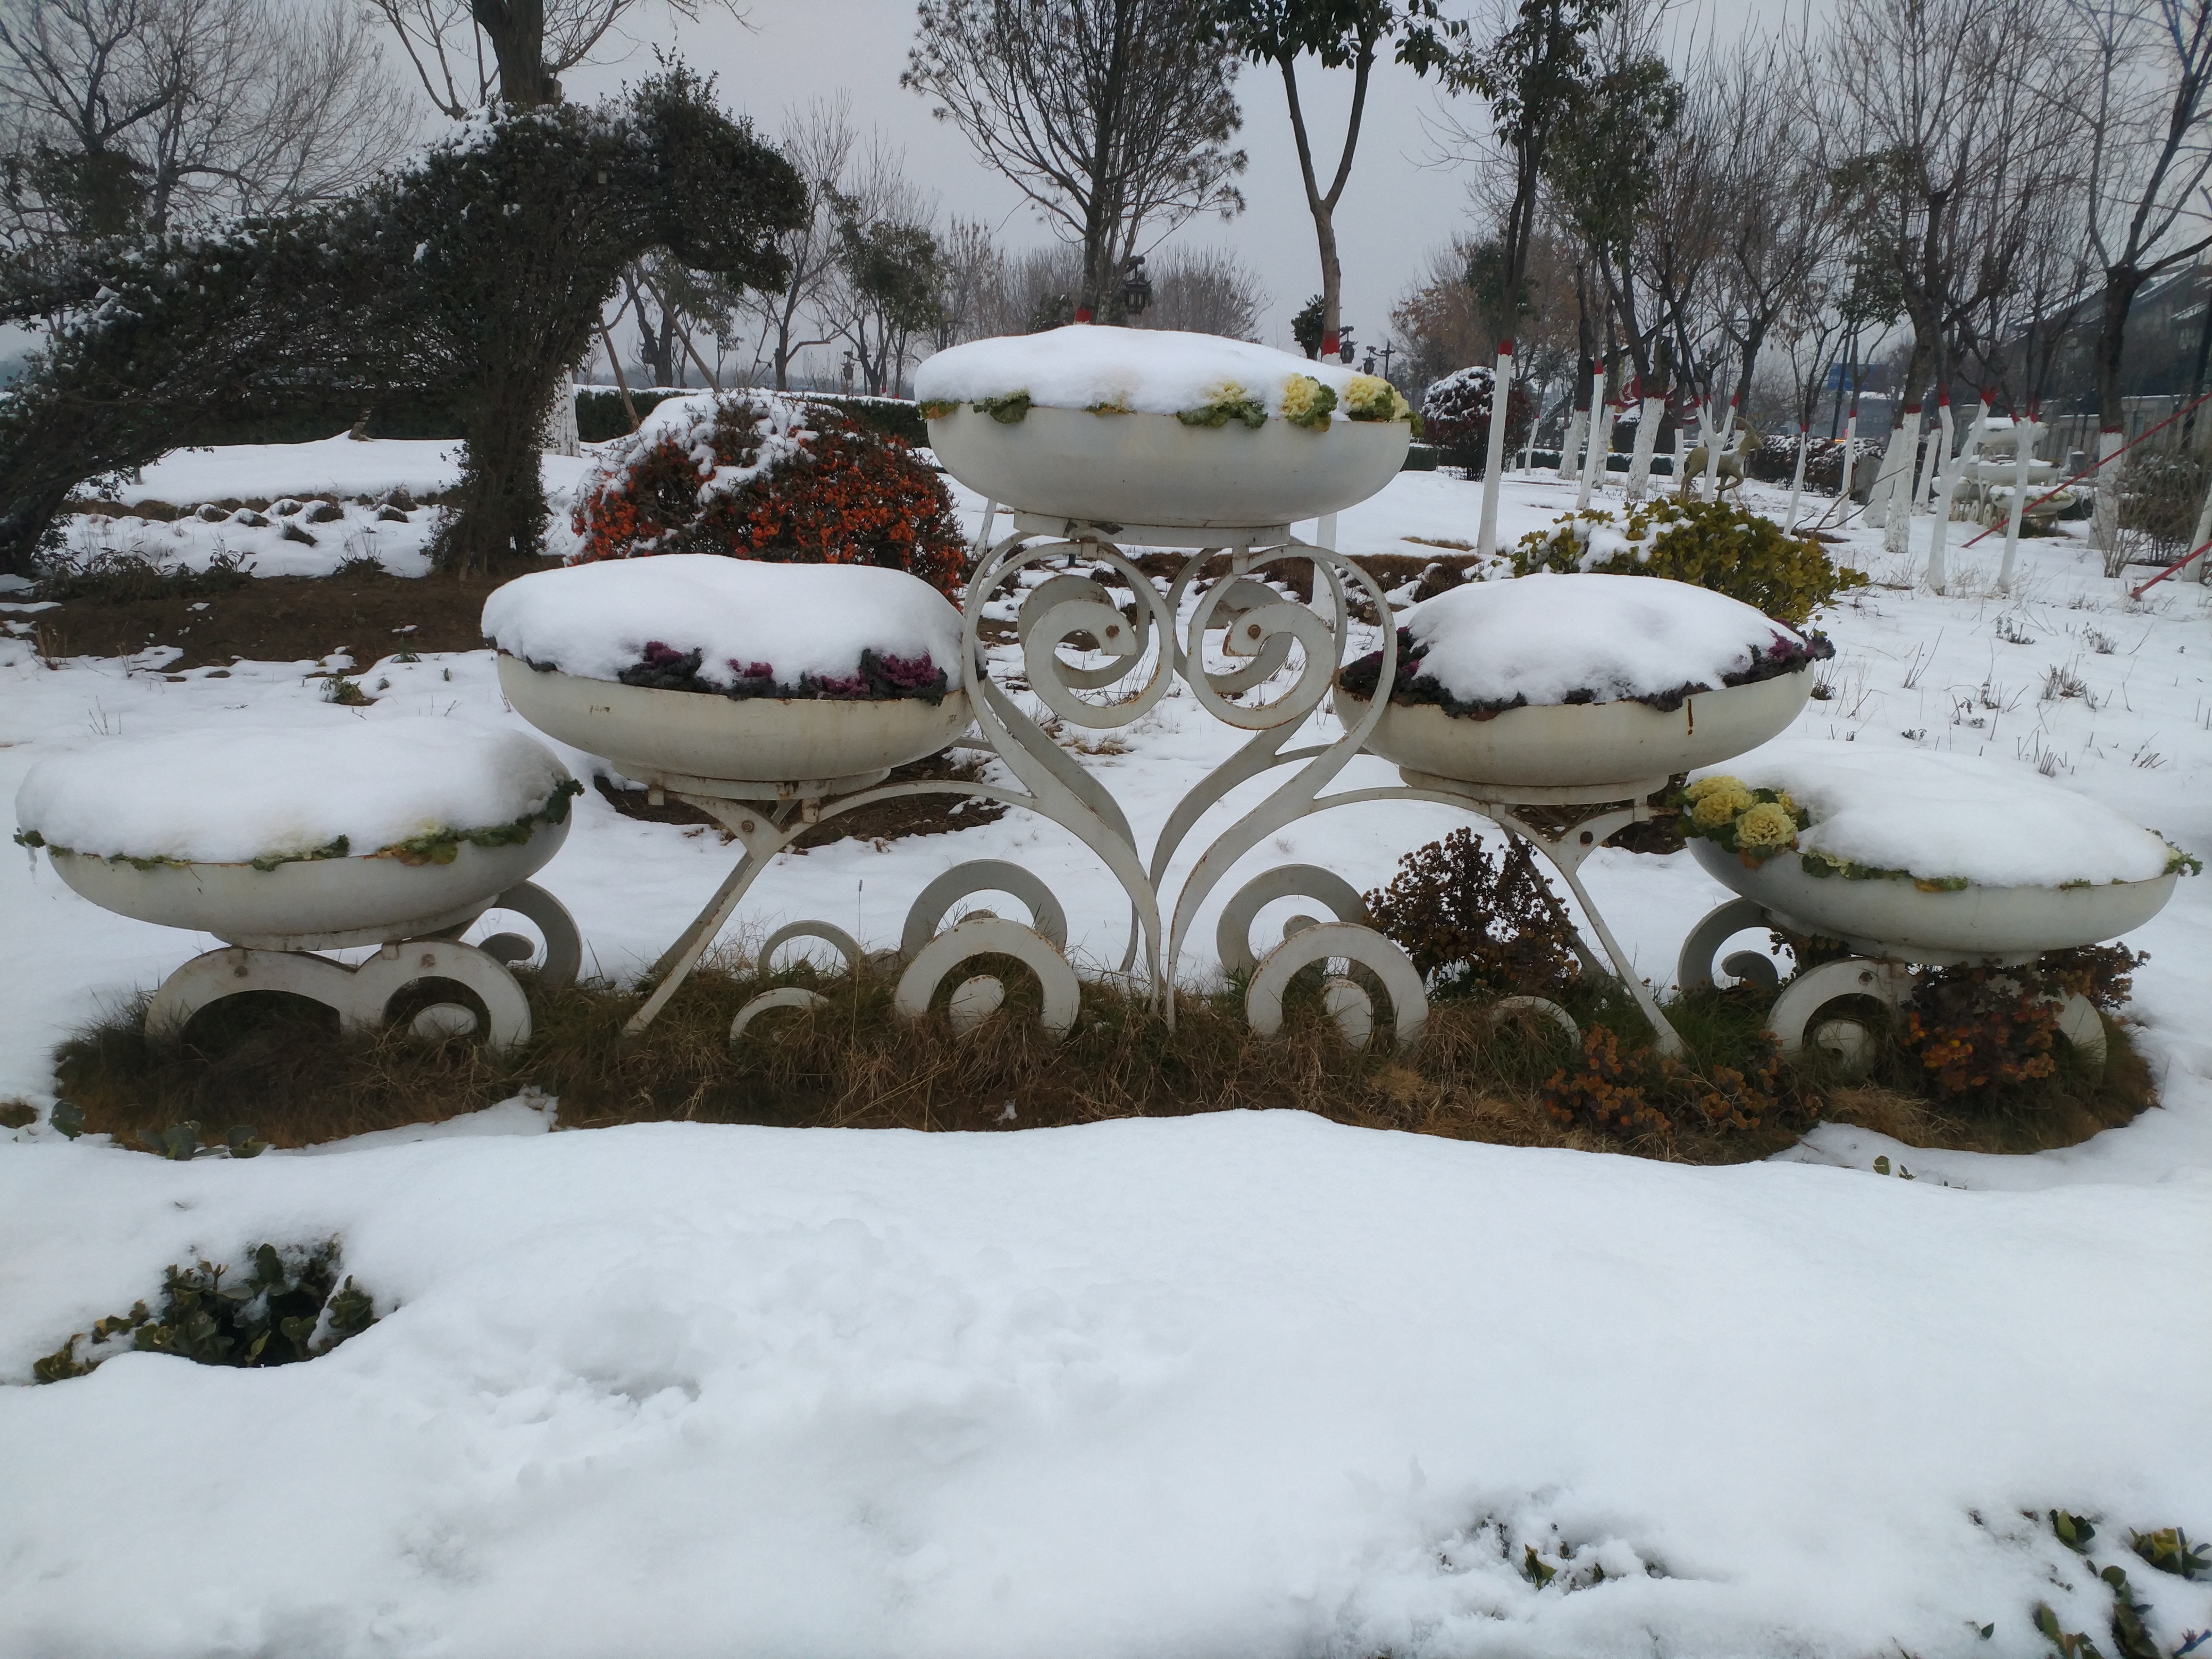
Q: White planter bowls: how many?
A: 5